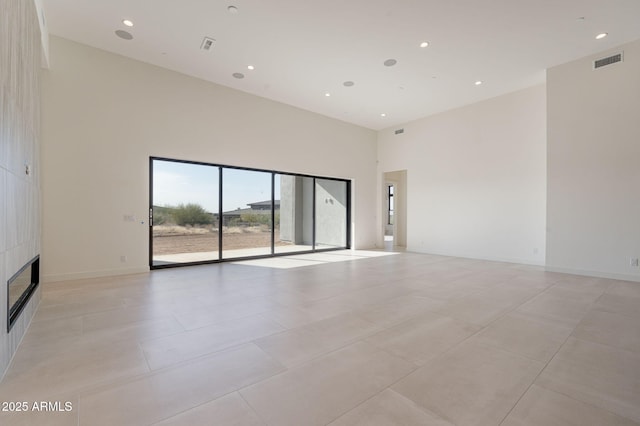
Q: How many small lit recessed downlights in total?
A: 7